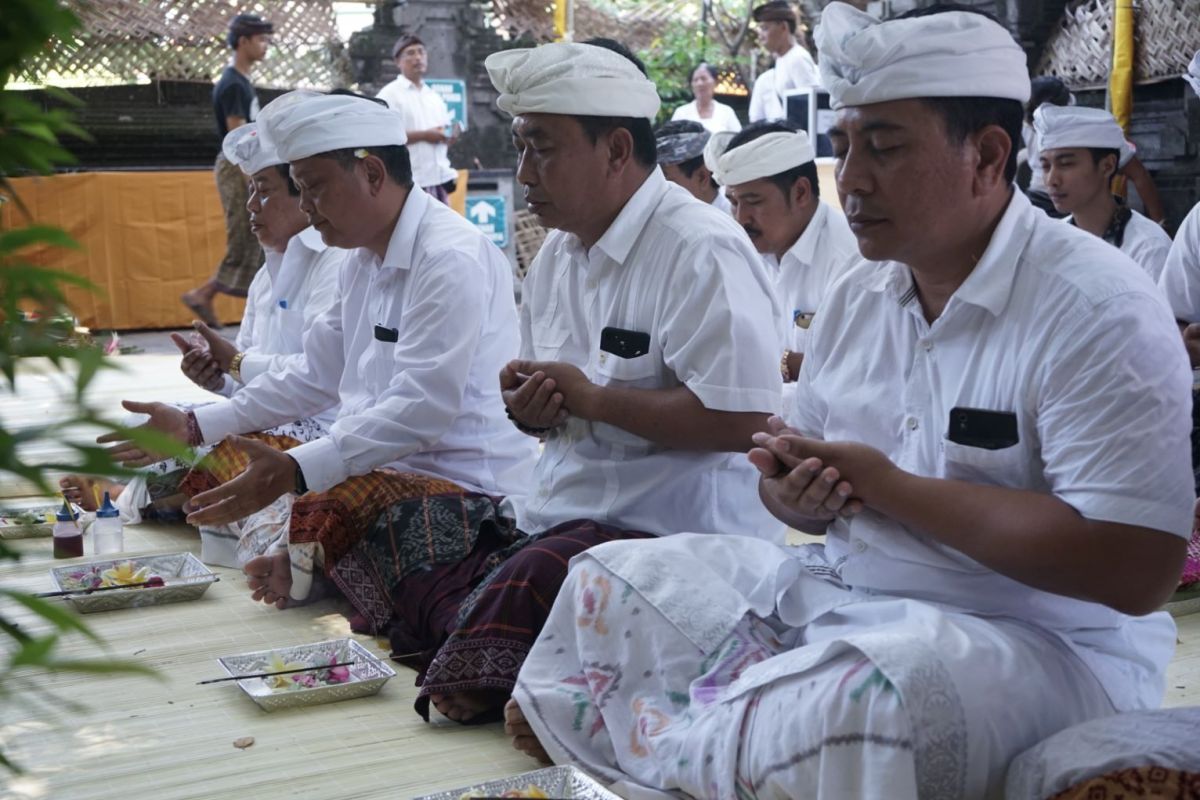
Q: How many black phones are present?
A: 3